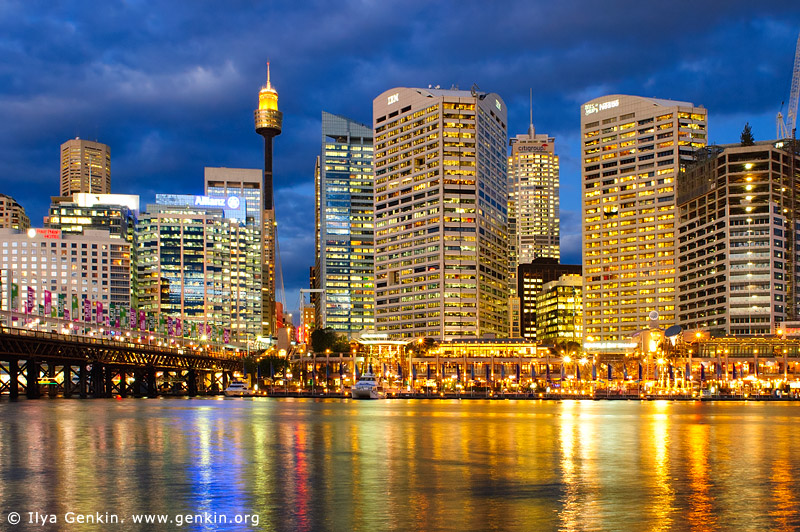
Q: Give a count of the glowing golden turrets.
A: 1